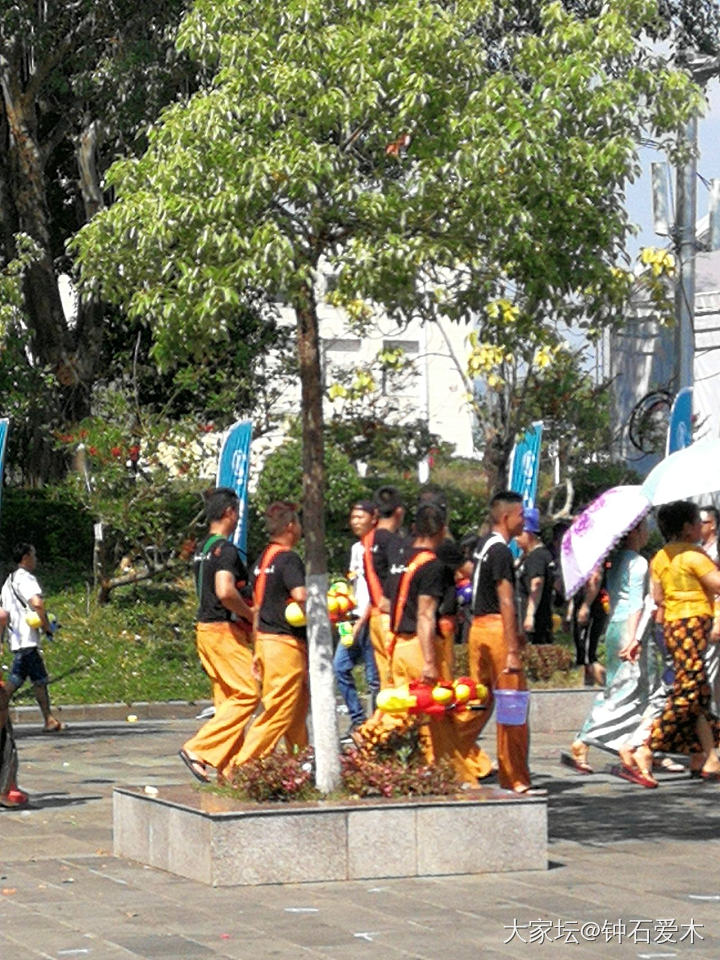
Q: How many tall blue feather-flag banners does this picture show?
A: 4